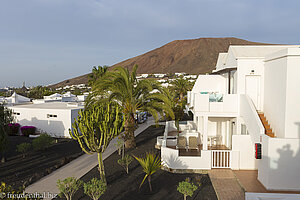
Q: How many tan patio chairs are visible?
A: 2